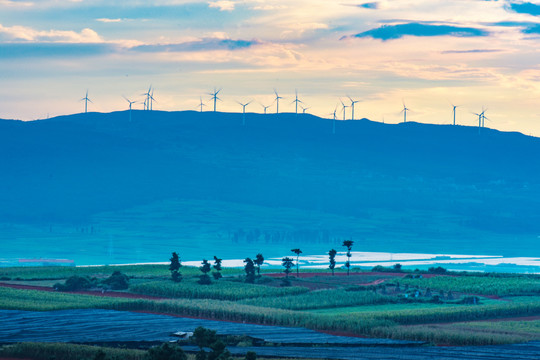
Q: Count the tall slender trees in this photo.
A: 9